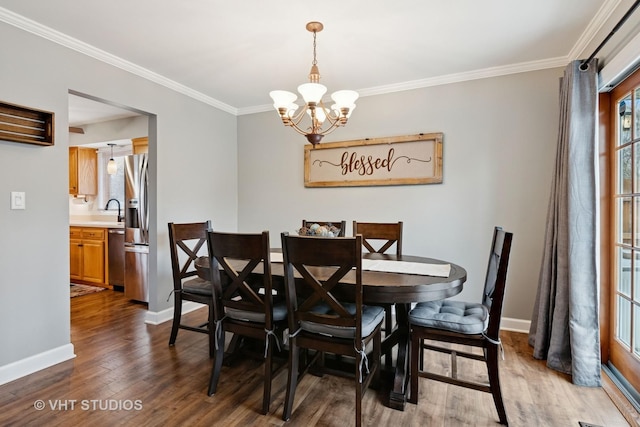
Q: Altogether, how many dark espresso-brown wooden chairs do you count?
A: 6